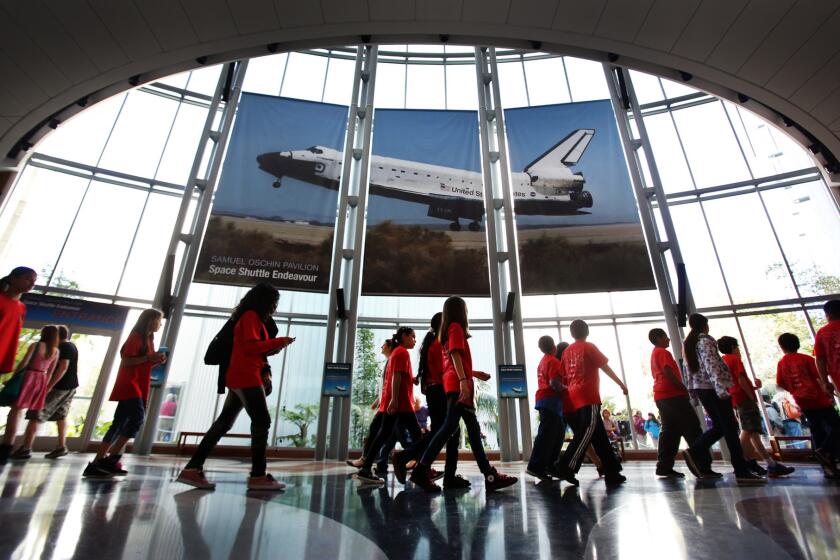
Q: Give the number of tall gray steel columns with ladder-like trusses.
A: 4